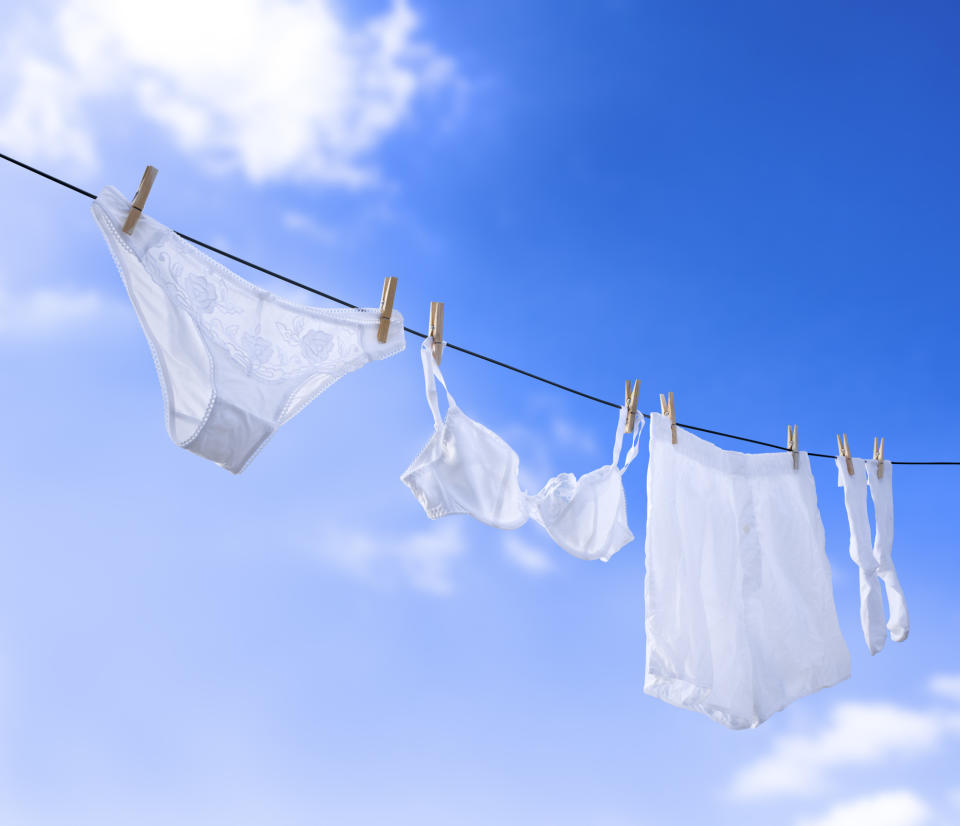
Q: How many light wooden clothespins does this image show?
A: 8